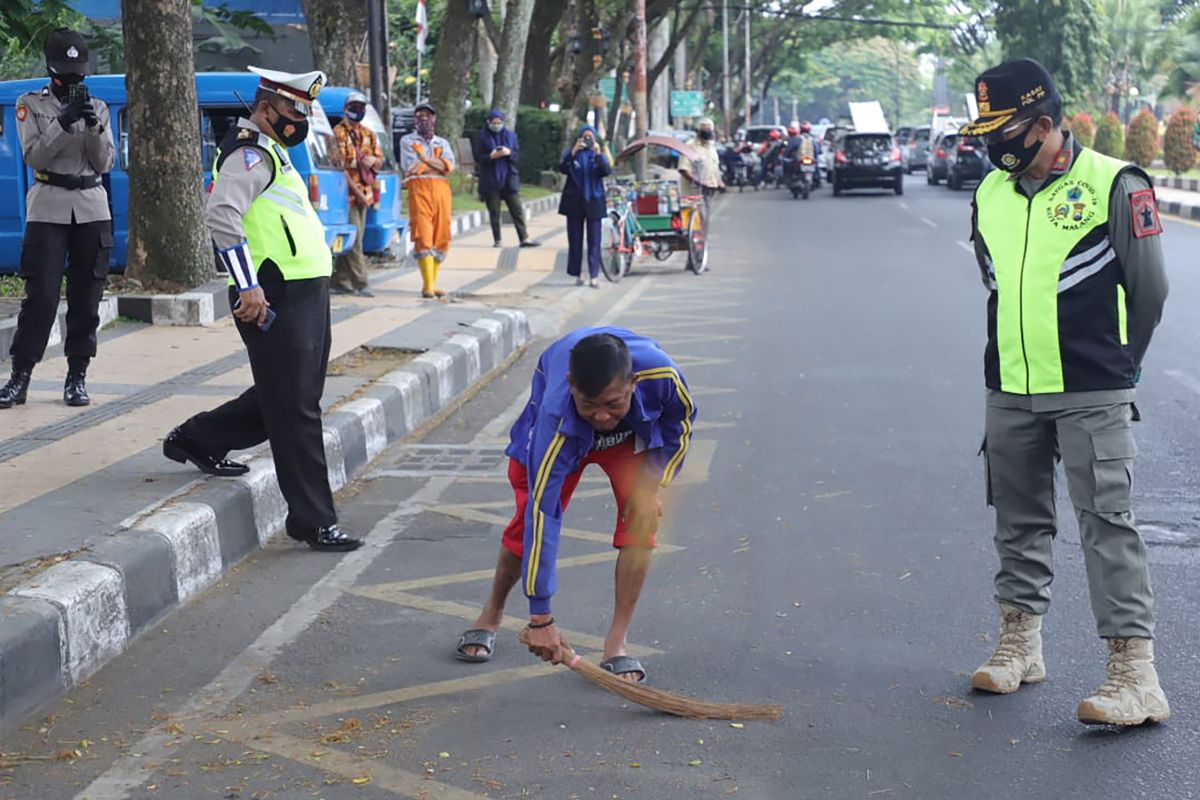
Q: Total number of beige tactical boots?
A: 2